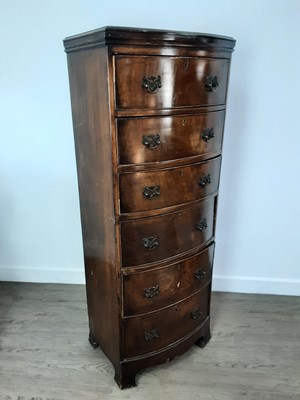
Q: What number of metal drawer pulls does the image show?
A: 12